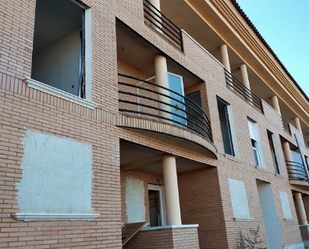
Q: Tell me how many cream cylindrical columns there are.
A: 9